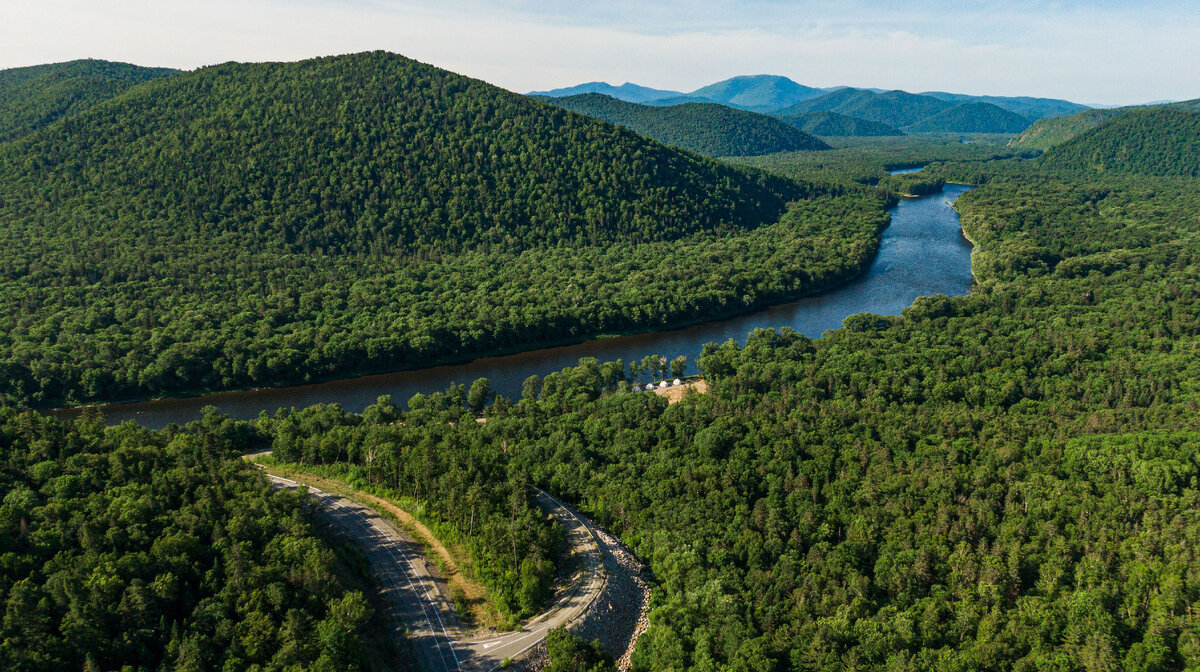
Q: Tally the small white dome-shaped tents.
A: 4